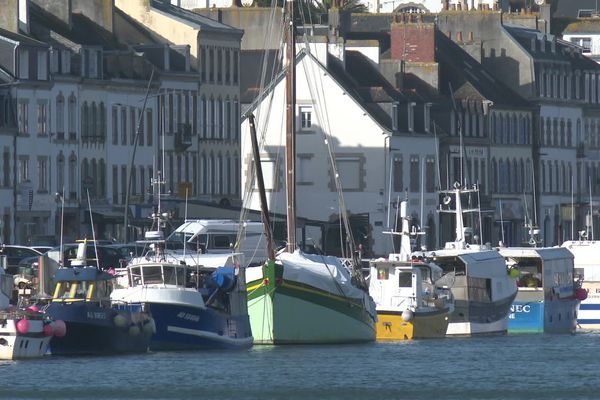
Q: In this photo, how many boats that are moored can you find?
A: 8